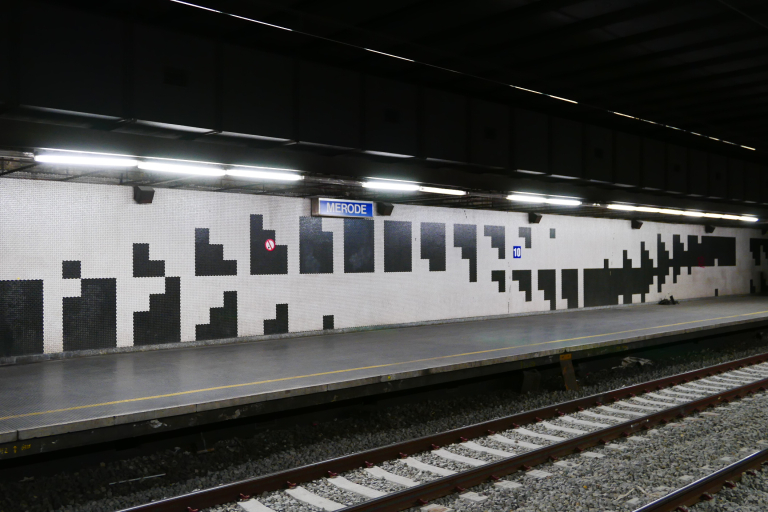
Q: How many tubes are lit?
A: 14